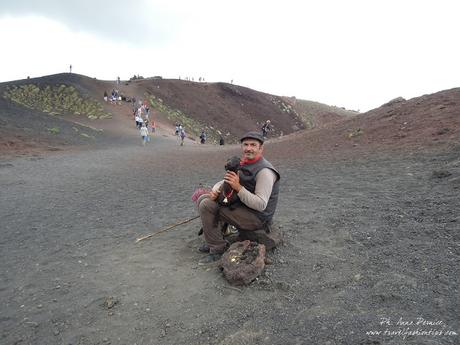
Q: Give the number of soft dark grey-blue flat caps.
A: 1